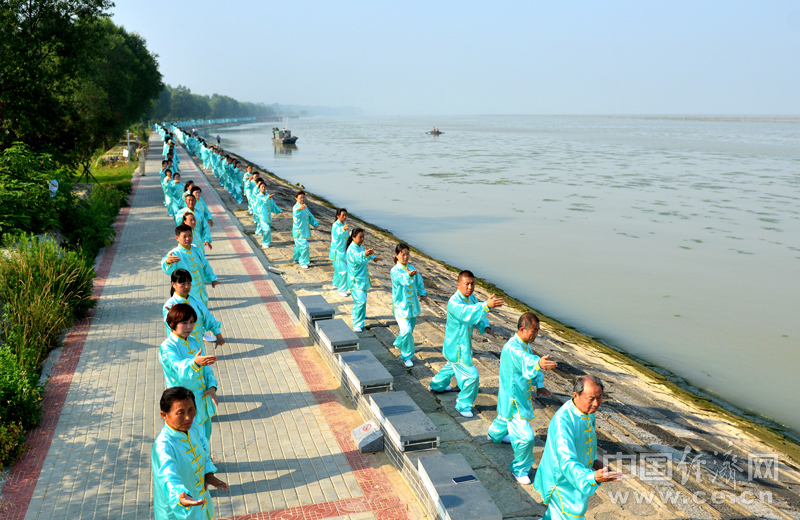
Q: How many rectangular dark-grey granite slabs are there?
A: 5